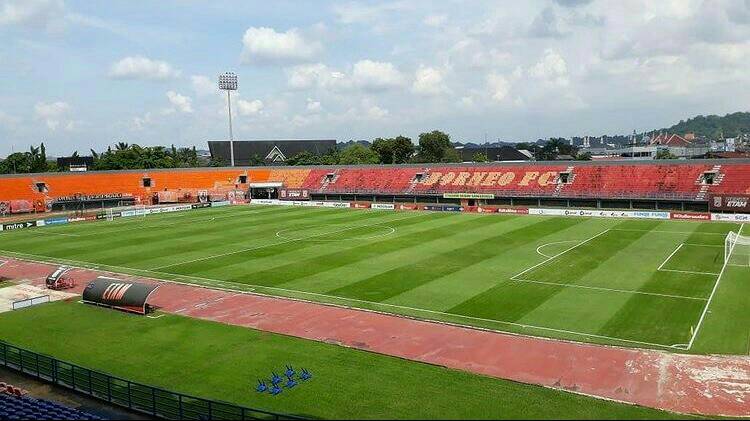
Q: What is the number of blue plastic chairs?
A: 6